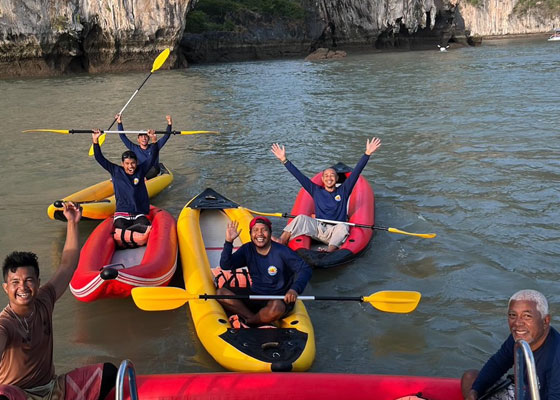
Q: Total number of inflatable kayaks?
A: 5